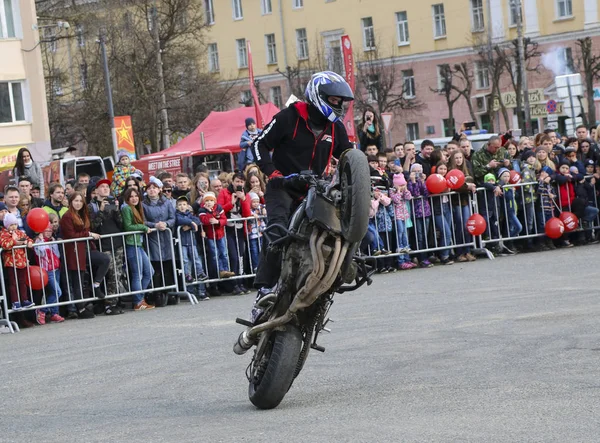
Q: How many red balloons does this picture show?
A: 8